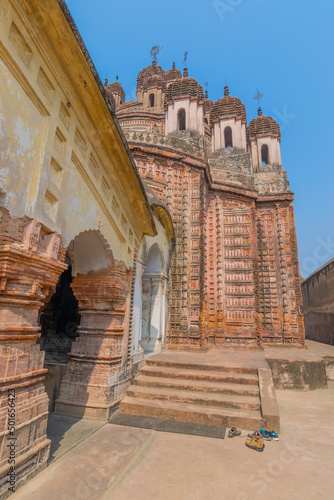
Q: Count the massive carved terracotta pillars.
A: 2